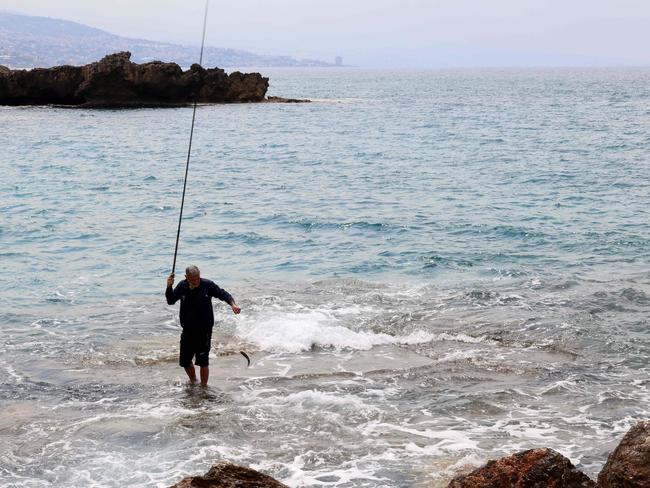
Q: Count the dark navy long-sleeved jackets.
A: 1